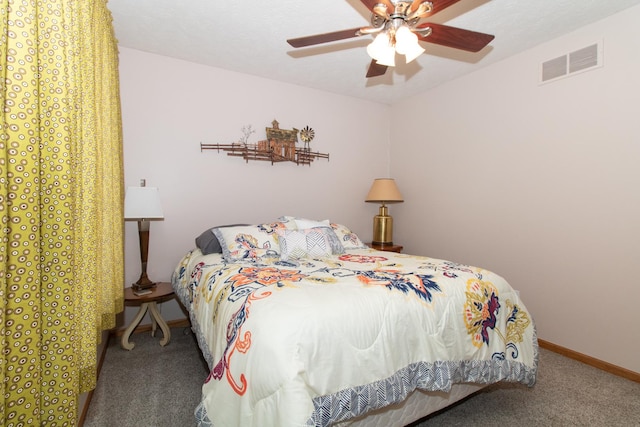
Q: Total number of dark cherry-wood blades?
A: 5